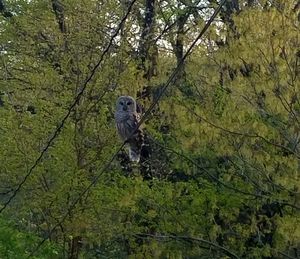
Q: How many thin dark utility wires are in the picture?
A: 2